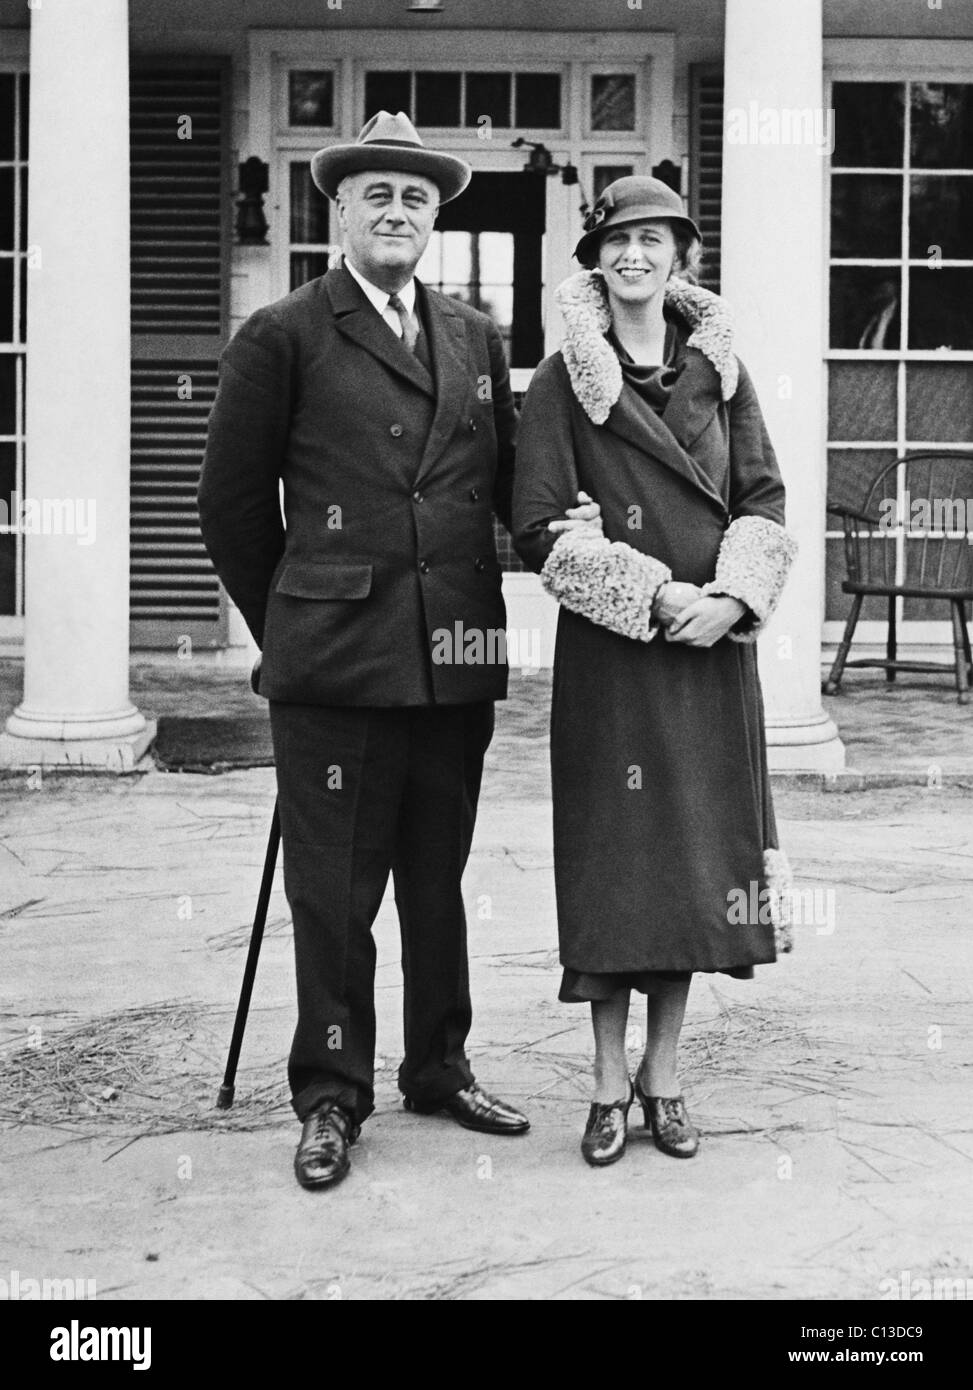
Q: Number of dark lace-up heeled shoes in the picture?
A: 2